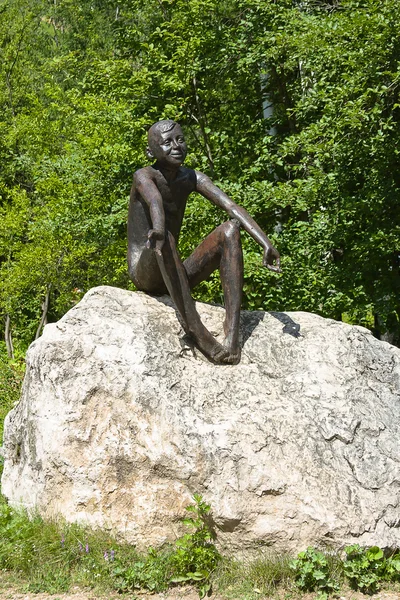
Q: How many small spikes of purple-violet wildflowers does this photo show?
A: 5